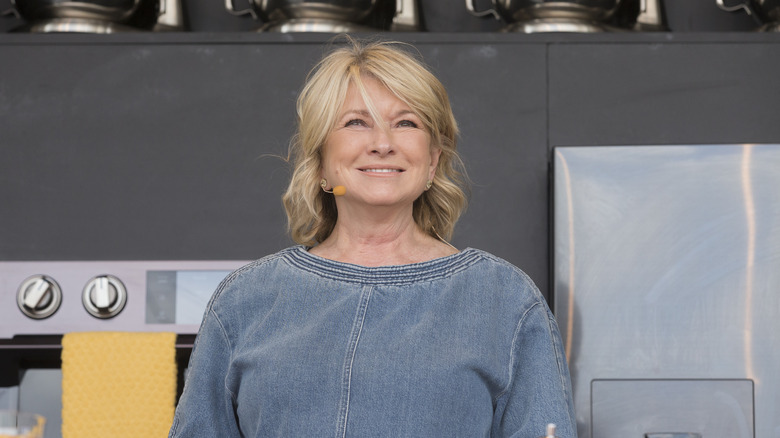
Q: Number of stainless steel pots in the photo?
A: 4